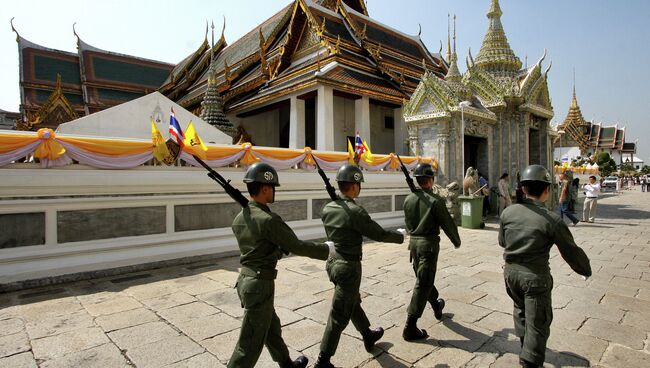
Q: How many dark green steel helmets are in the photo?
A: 4